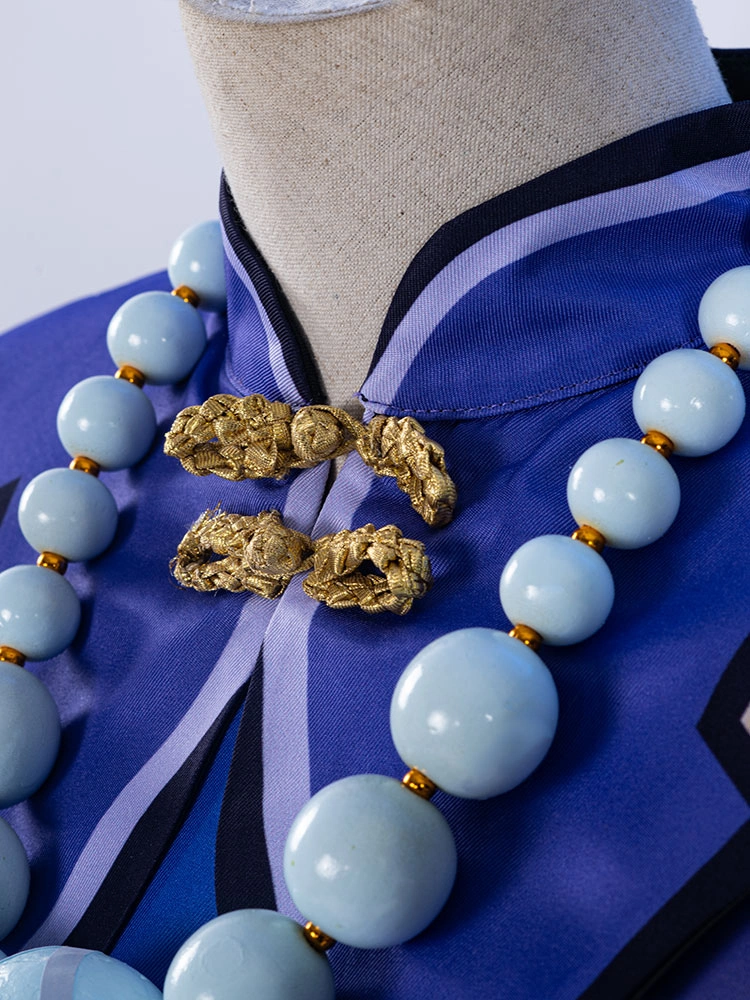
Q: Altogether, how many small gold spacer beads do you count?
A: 11